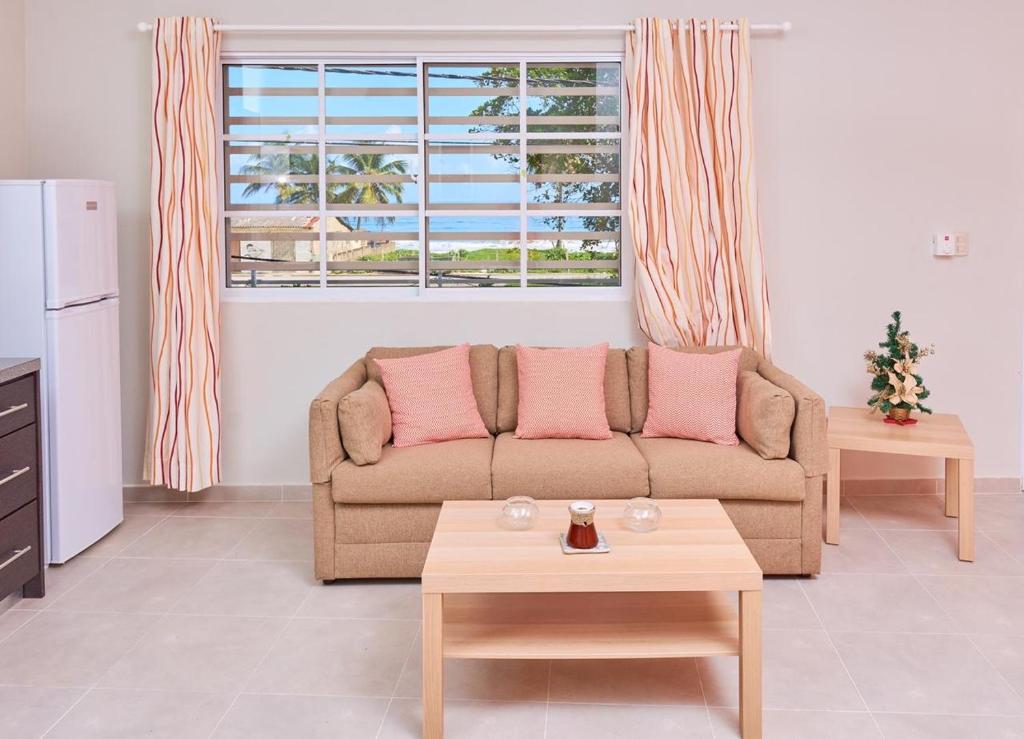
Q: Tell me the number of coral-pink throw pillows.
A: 3